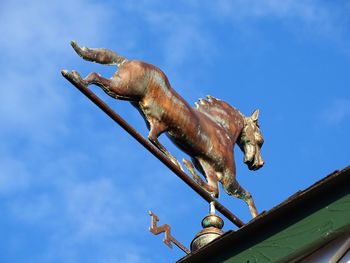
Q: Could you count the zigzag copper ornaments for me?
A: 1